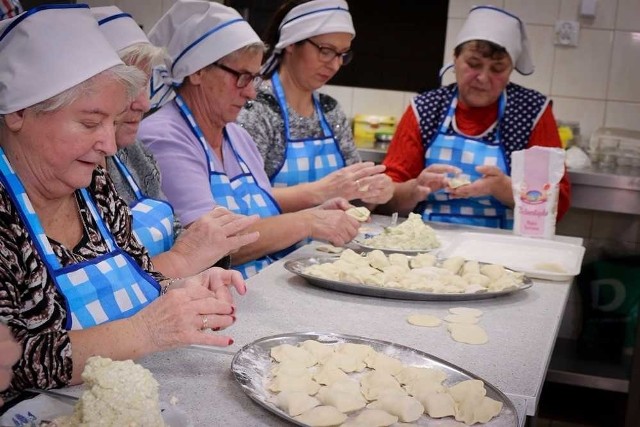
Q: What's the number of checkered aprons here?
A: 5